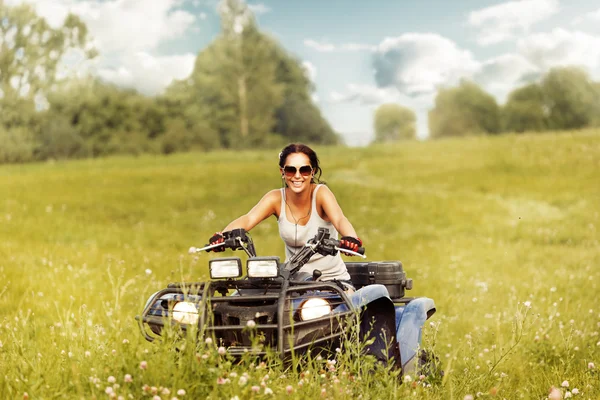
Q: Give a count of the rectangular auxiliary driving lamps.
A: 2